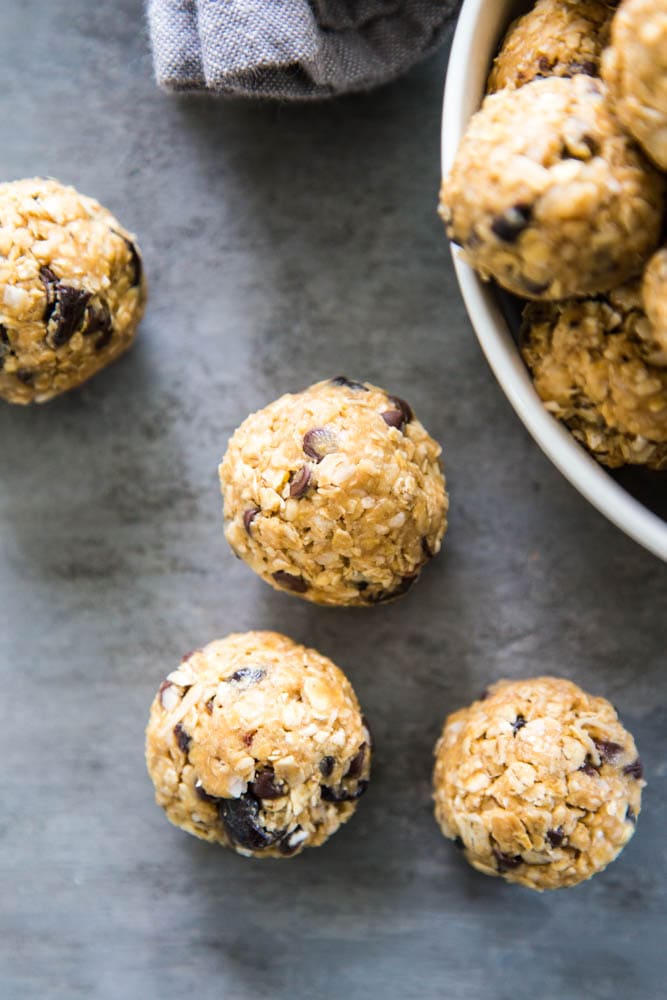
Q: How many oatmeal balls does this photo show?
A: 9